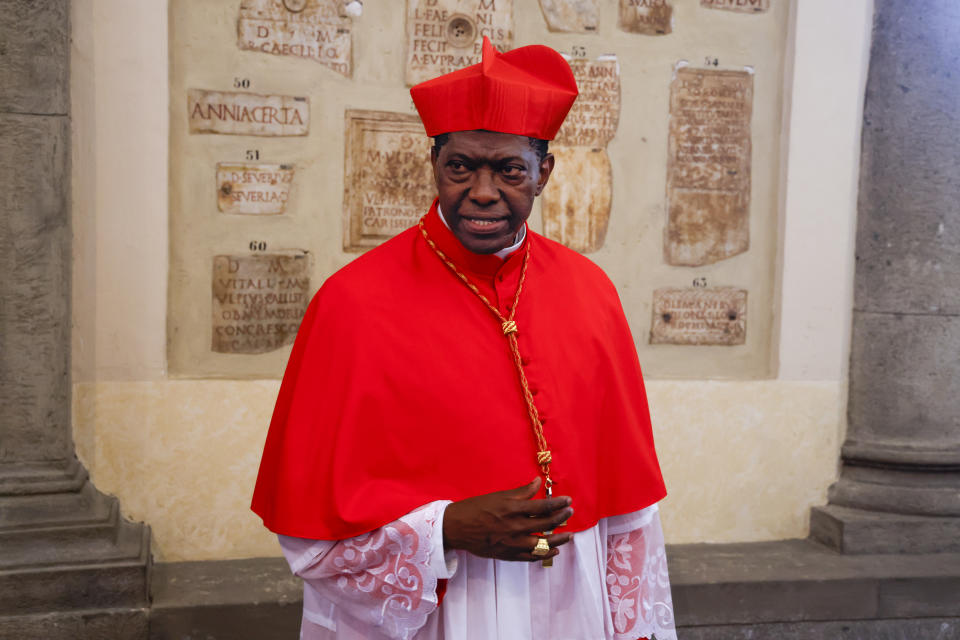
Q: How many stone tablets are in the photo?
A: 12